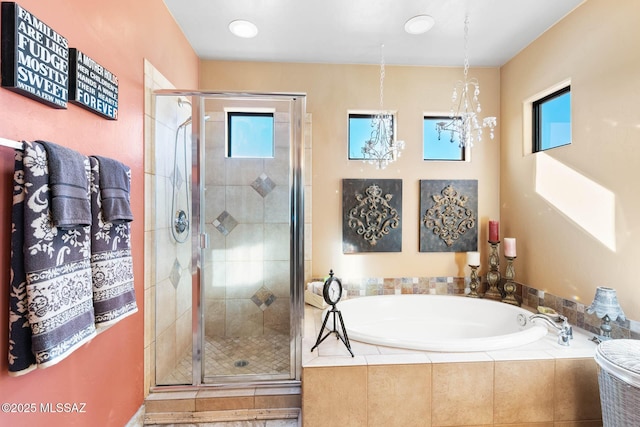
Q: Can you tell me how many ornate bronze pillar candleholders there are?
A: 3